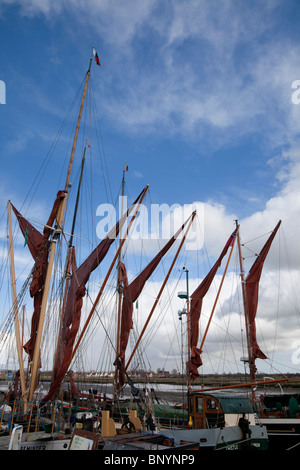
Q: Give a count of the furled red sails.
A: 5